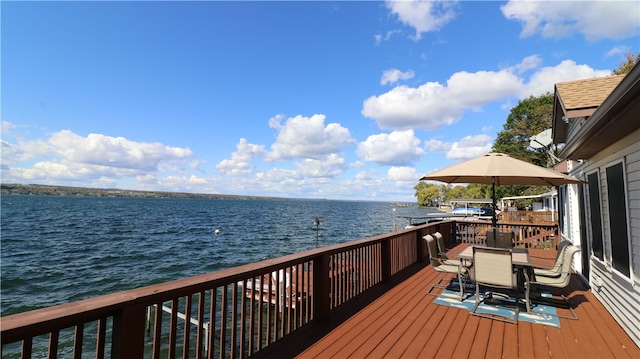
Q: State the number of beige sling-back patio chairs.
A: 6